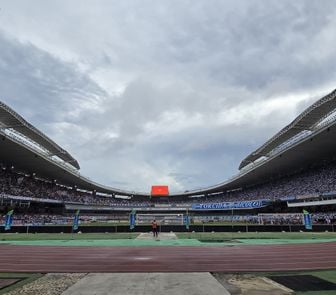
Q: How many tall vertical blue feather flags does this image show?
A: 5